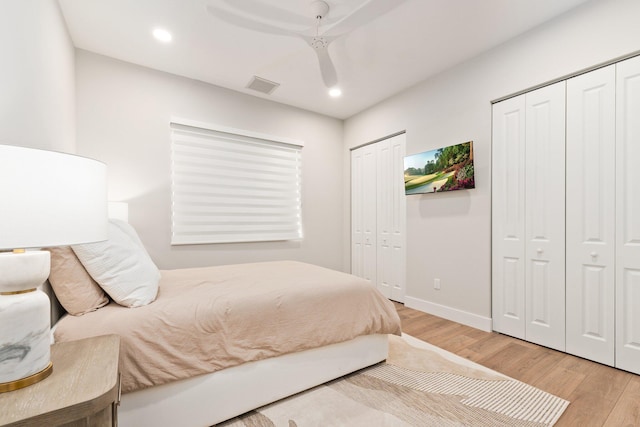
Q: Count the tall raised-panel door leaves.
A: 8